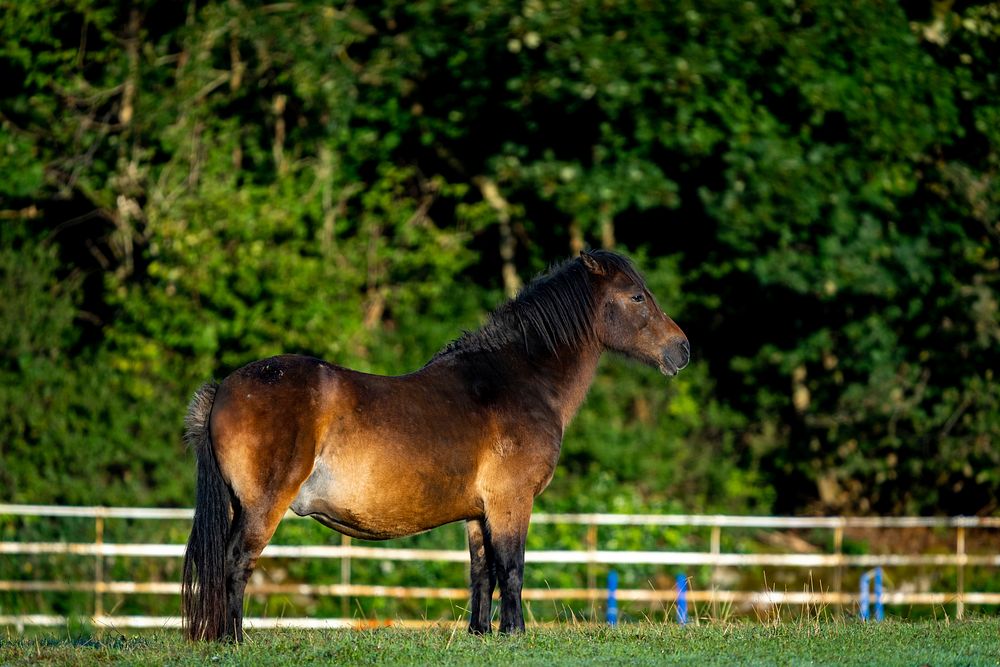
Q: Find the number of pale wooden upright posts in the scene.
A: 6